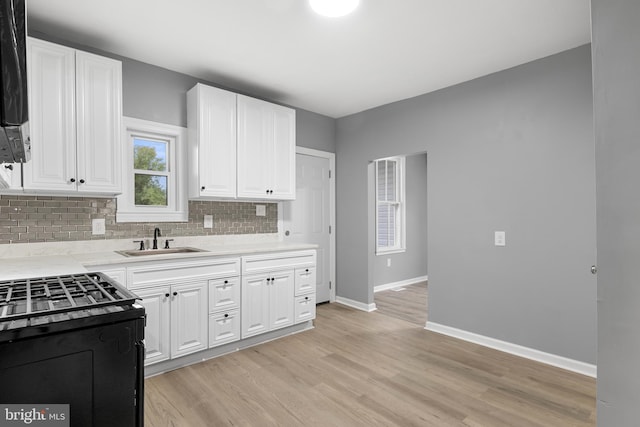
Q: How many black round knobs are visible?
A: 14